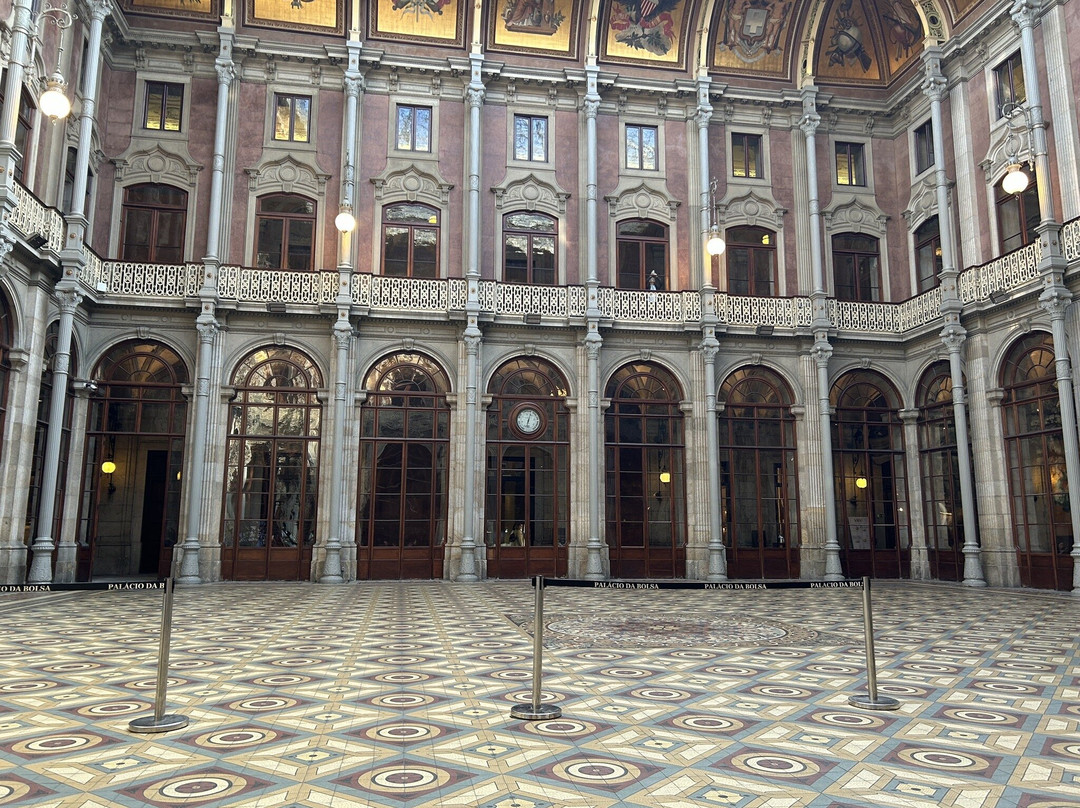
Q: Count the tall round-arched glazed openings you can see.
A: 11